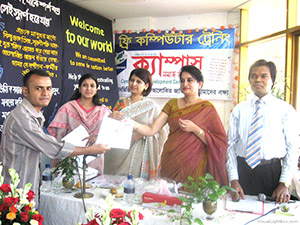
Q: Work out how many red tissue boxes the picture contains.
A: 1